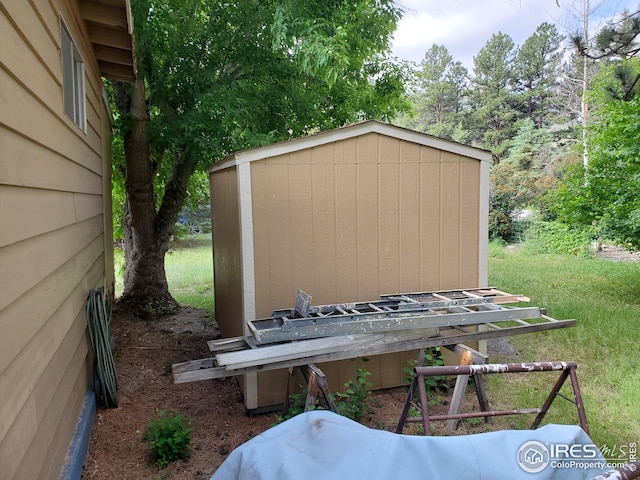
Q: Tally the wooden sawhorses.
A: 2